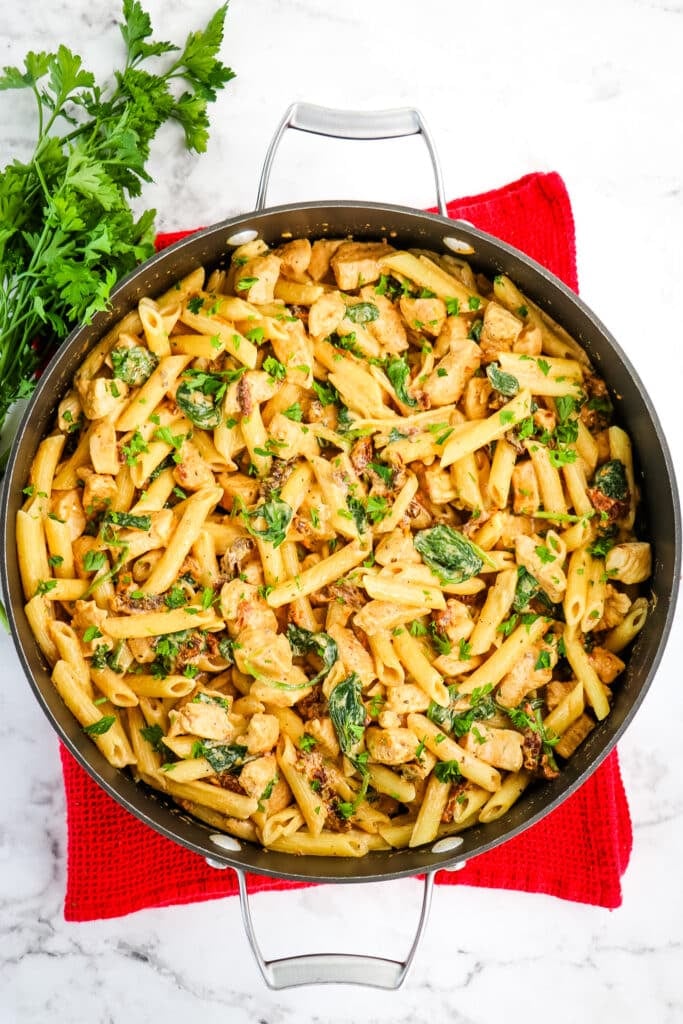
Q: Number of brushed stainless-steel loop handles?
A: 2